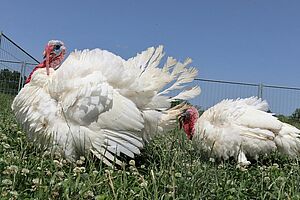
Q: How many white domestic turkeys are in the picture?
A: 2